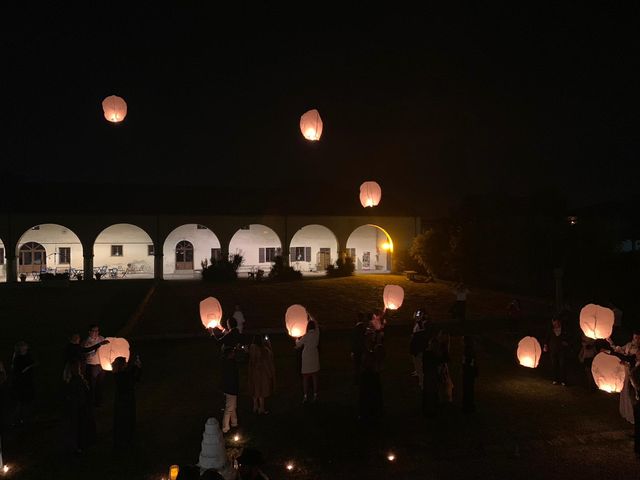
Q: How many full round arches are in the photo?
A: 6